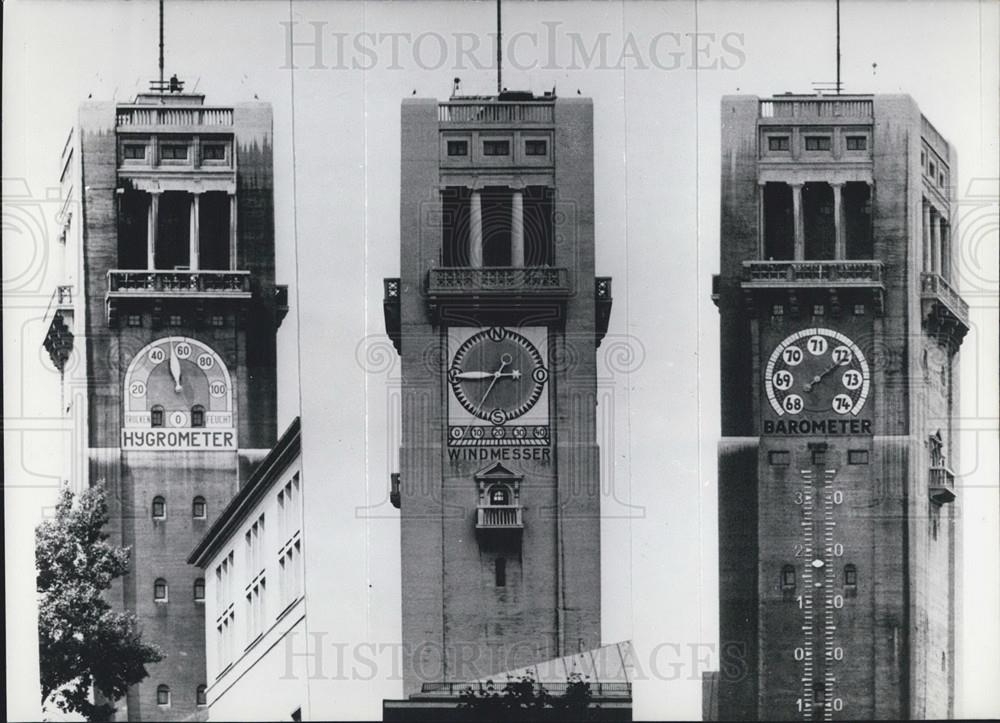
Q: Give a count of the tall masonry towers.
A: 3